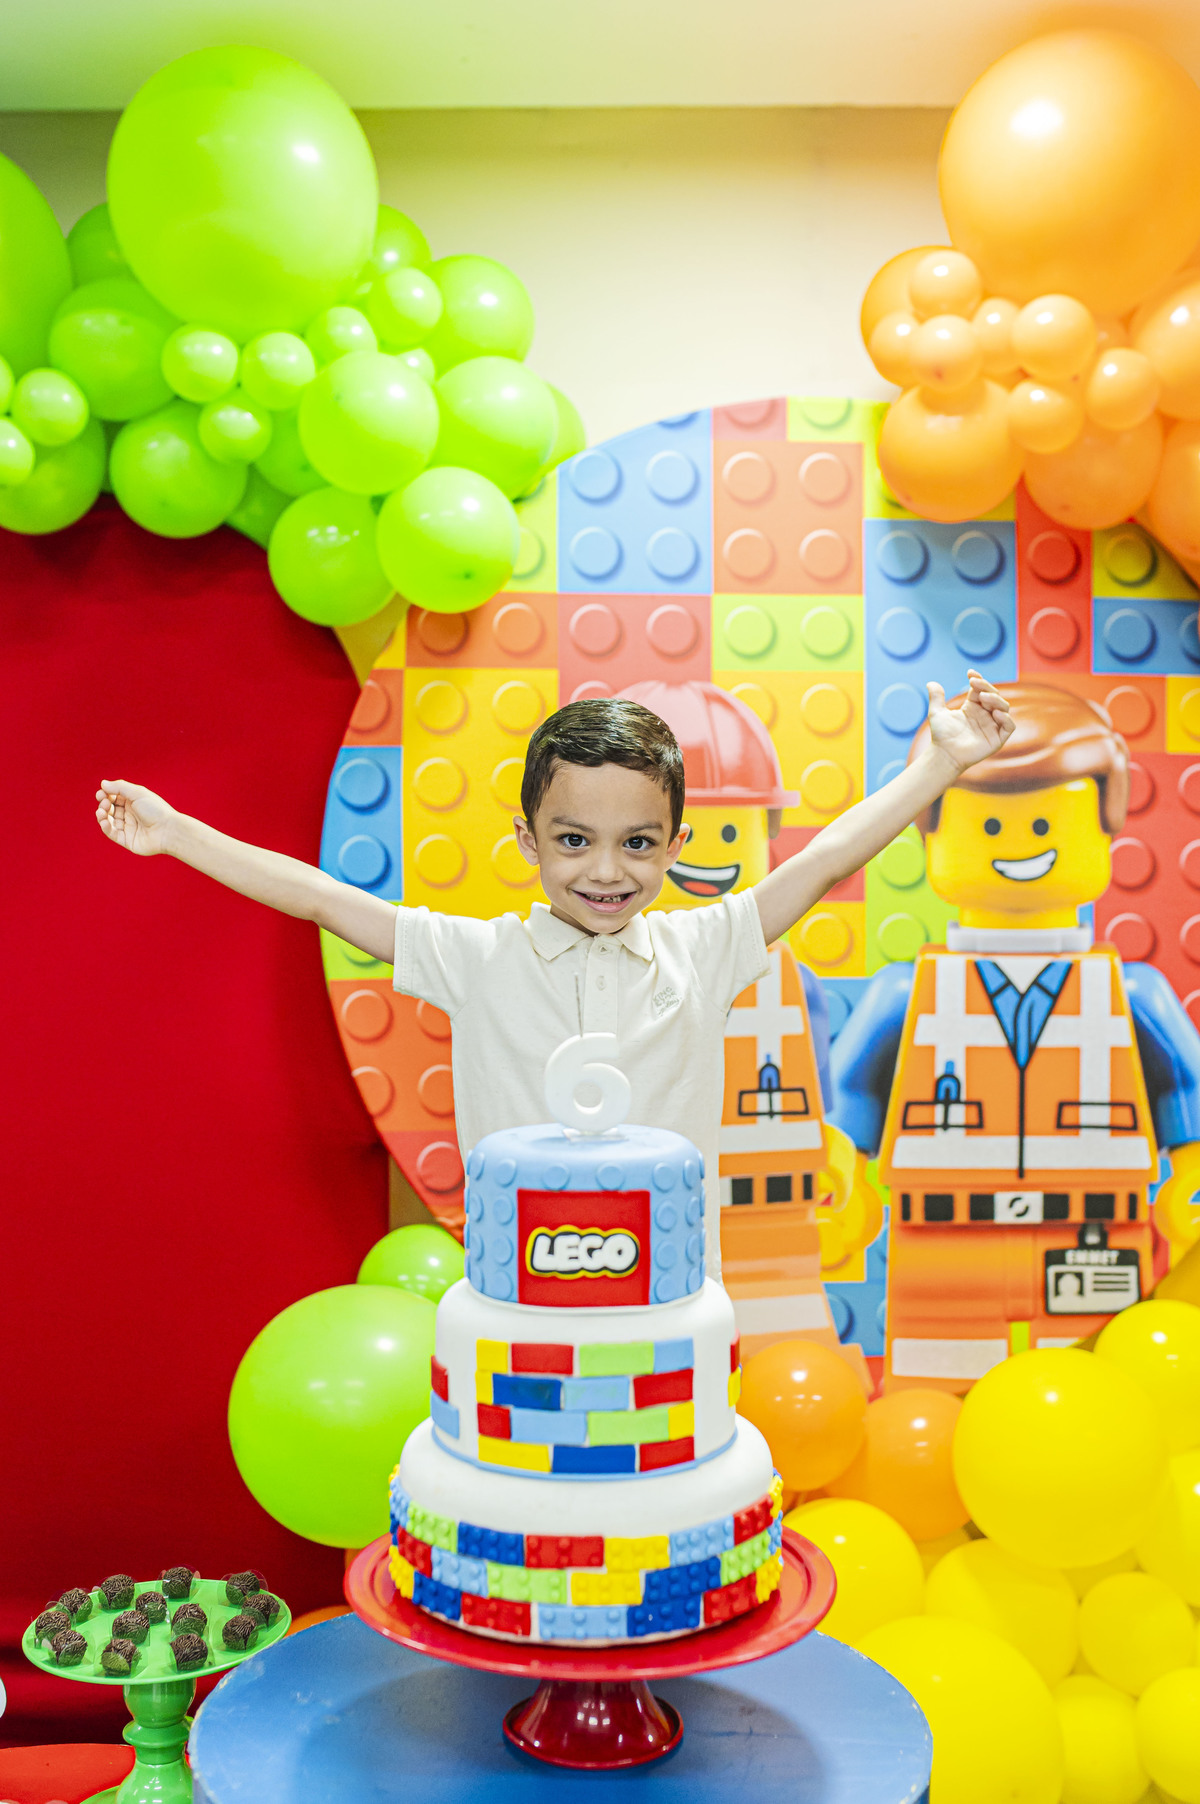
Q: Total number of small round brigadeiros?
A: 13